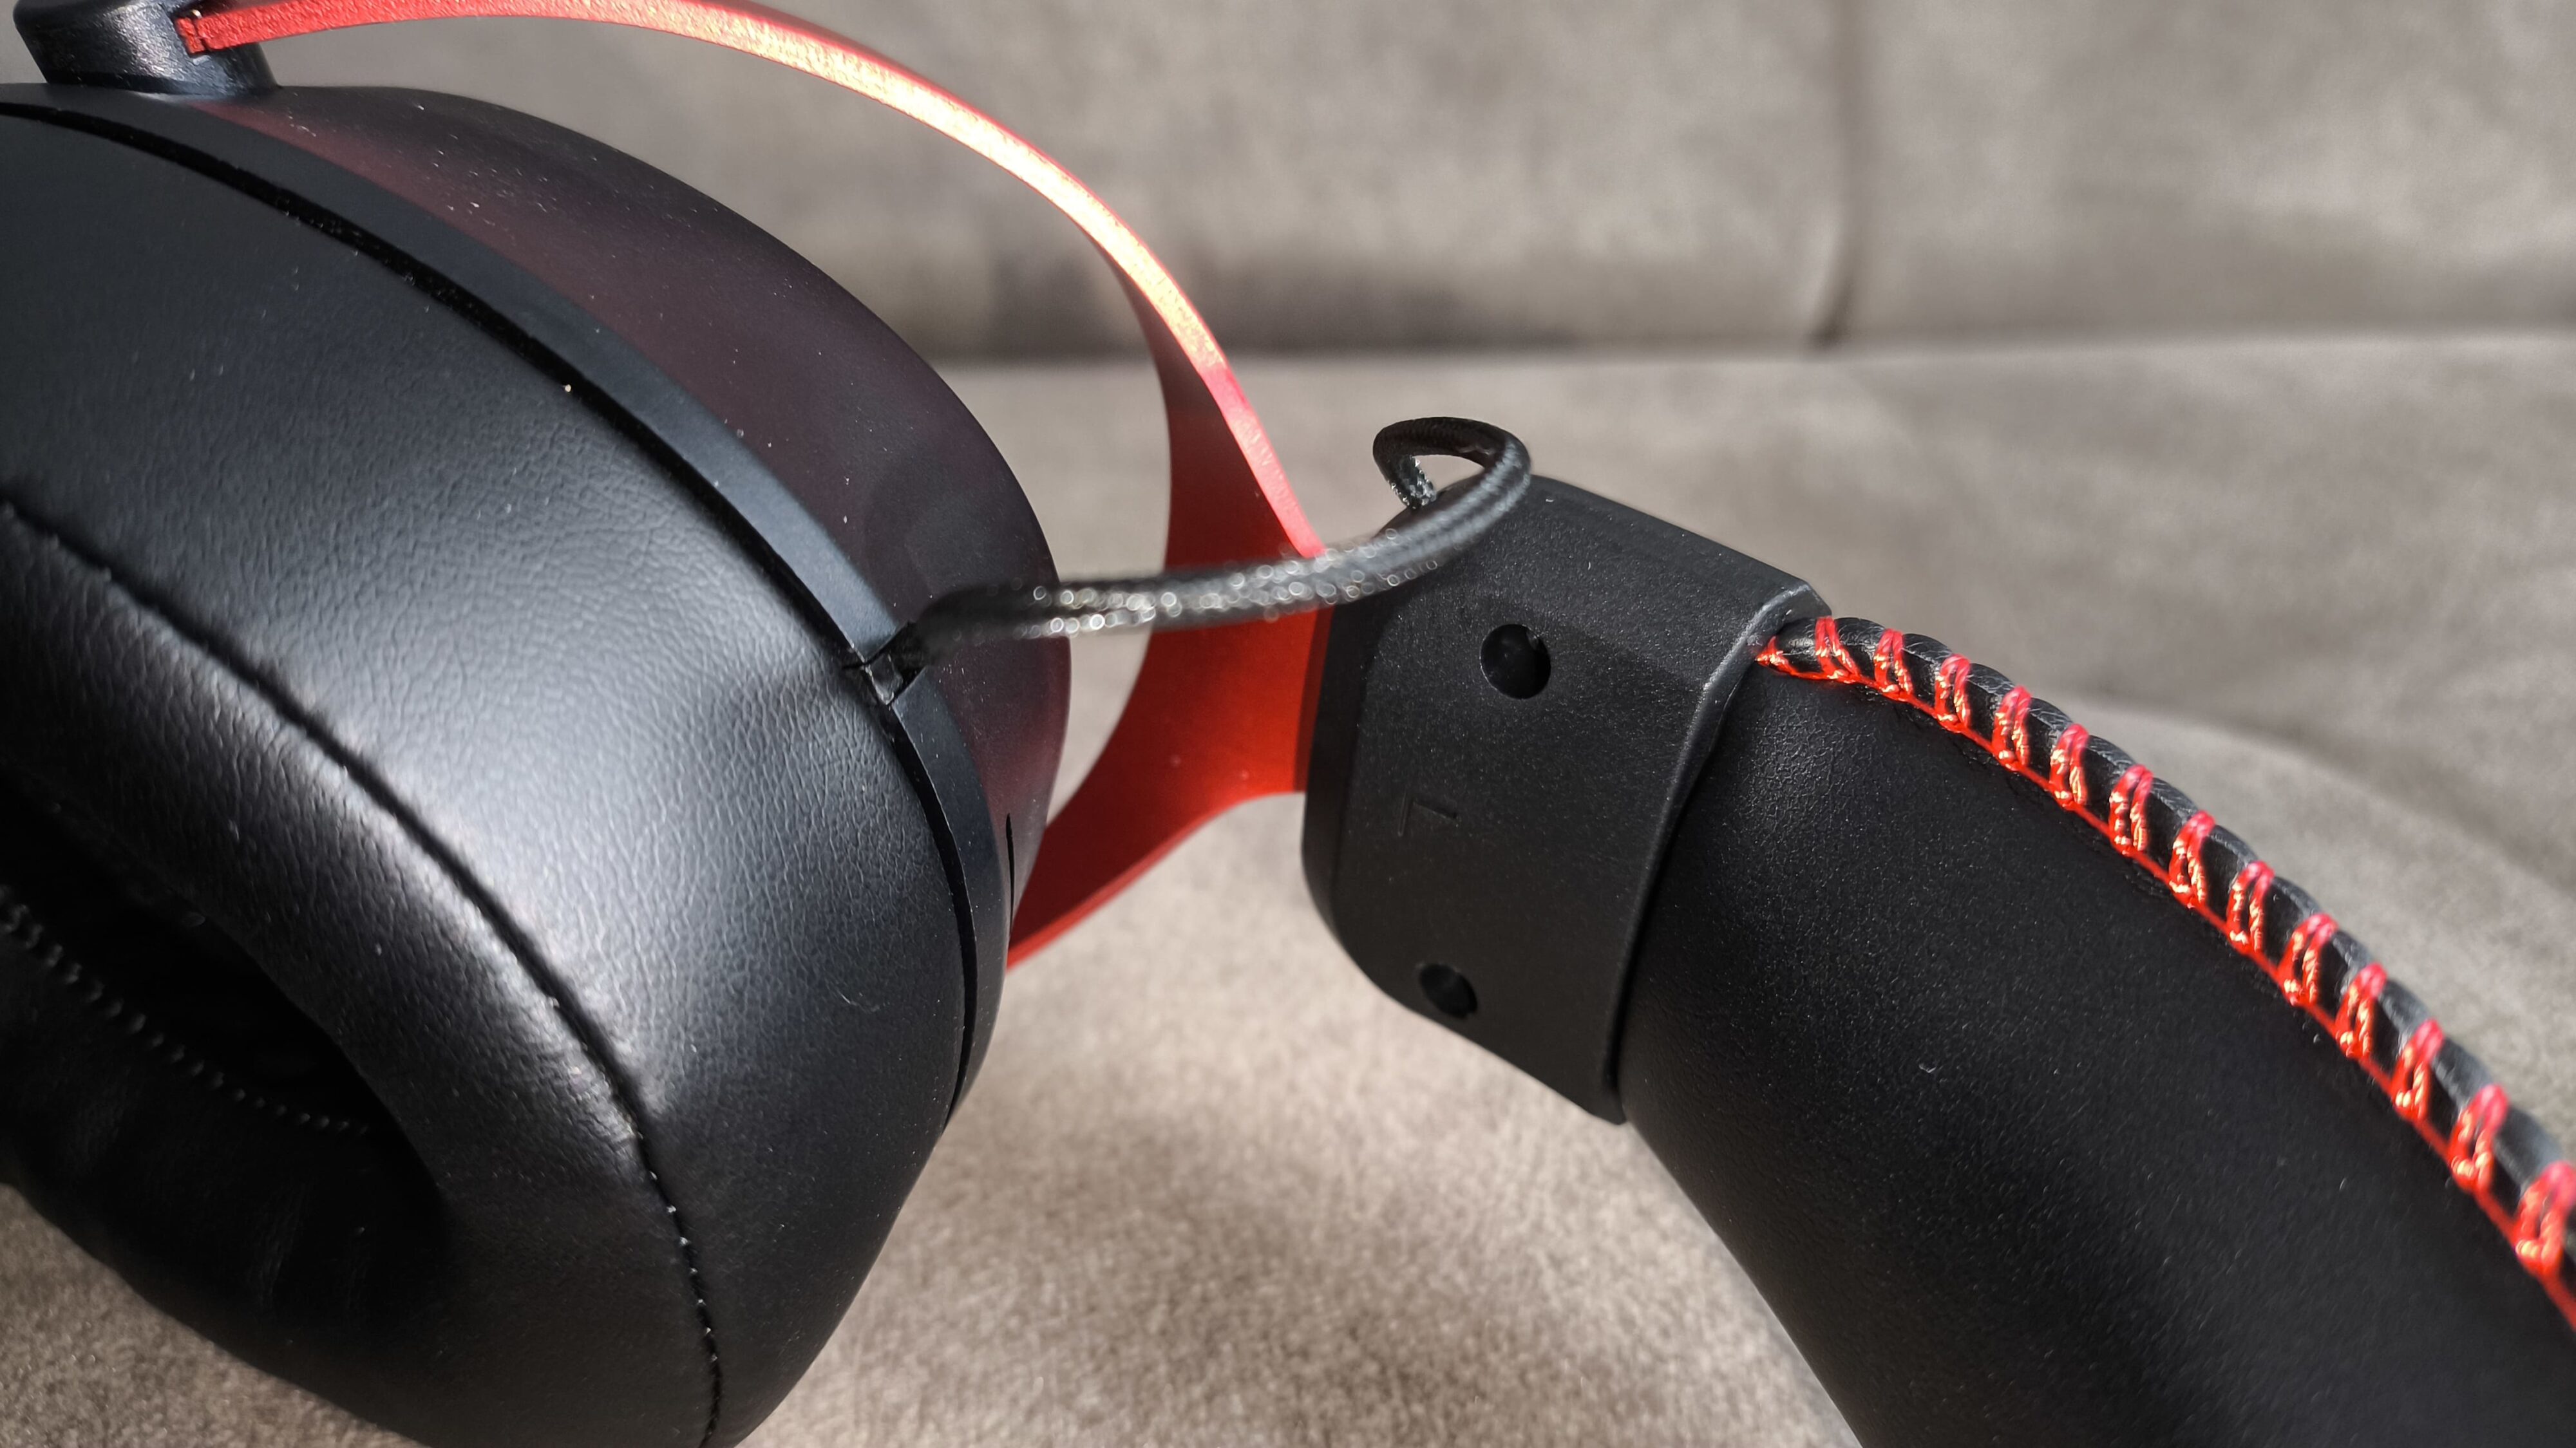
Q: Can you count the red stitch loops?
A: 13